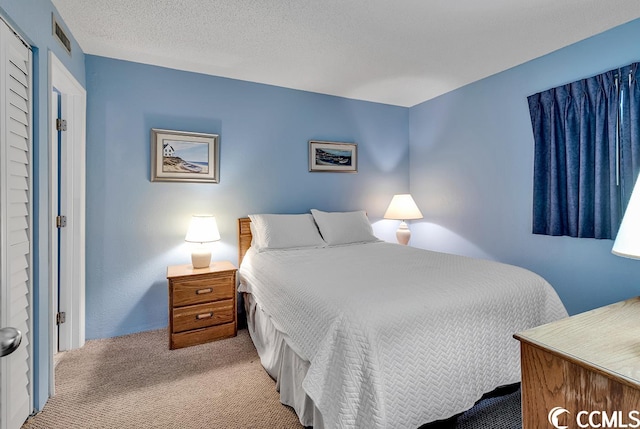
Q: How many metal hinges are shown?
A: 3